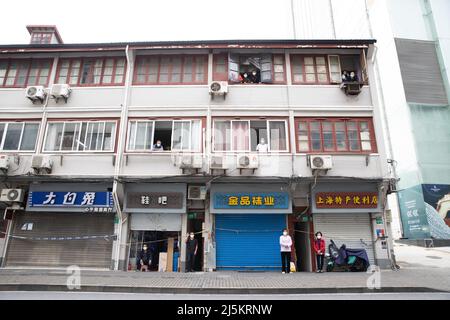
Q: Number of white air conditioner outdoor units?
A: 11